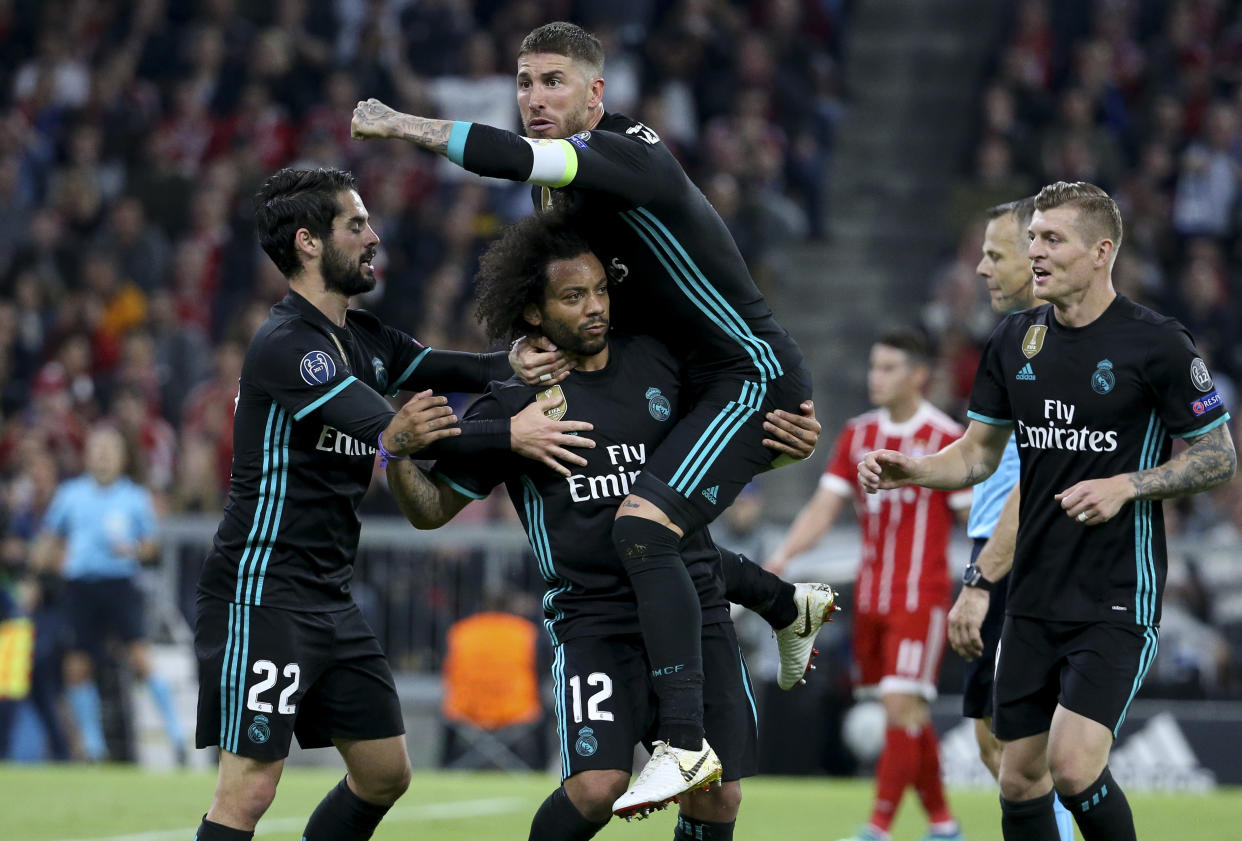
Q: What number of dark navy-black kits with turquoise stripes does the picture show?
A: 4